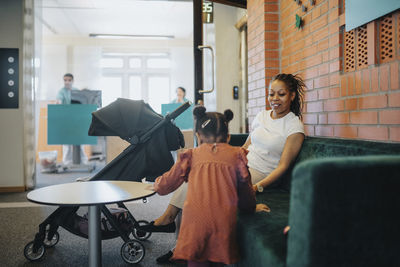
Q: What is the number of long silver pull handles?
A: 1